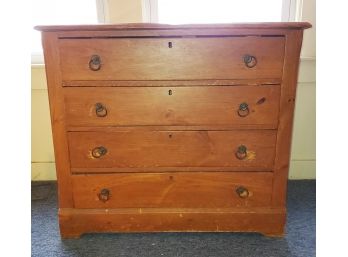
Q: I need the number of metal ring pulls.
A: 8